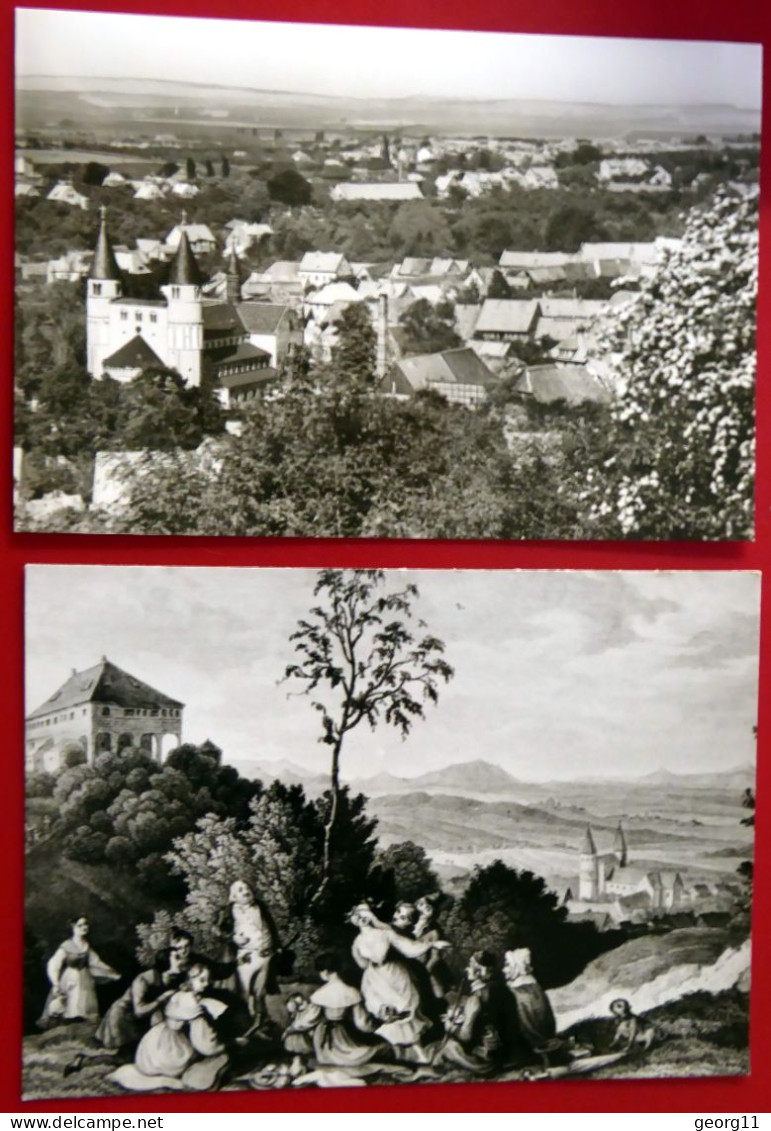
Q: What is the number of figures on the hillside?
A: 12